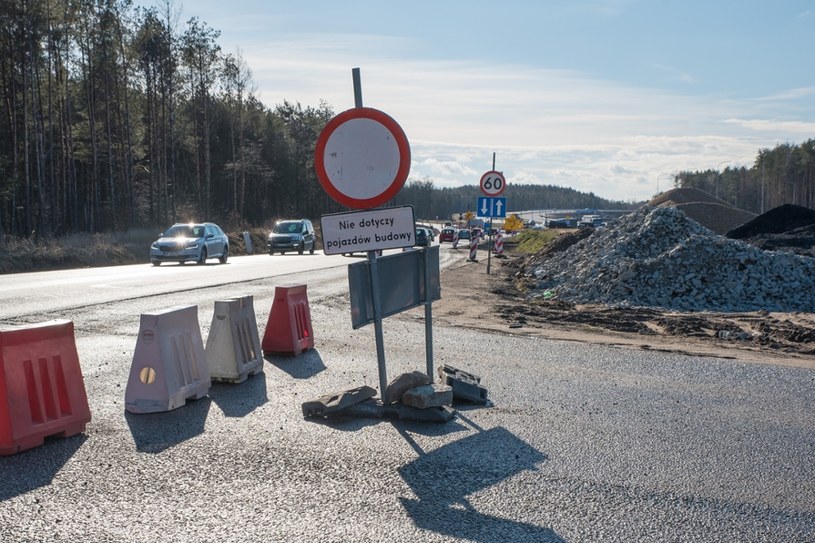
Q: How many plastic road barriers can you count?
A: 4